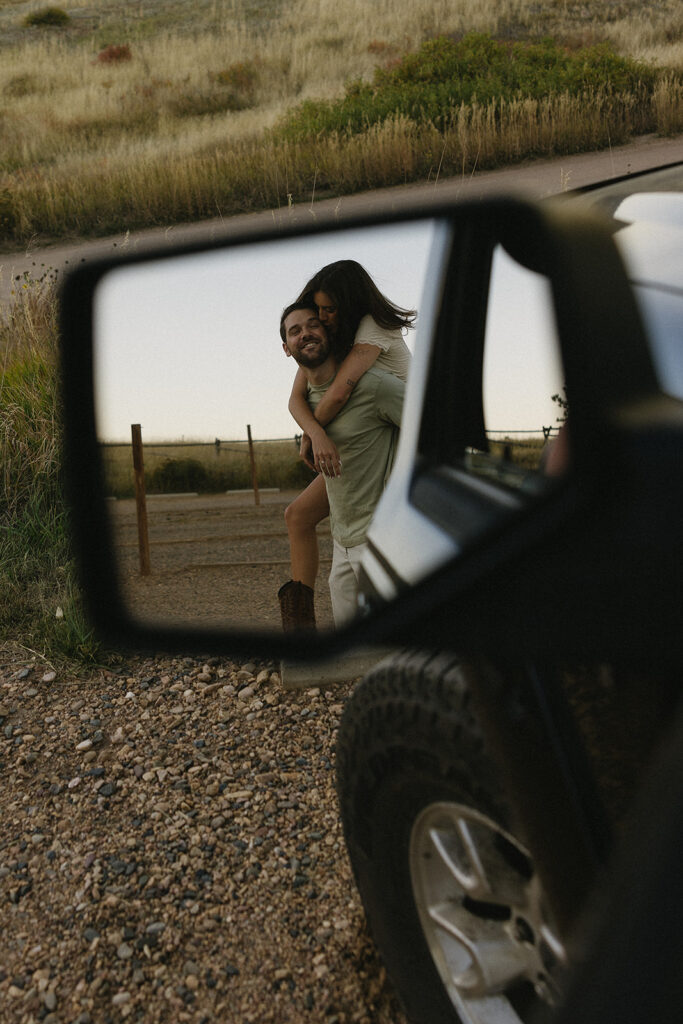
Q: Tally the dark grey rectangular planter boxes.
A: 0